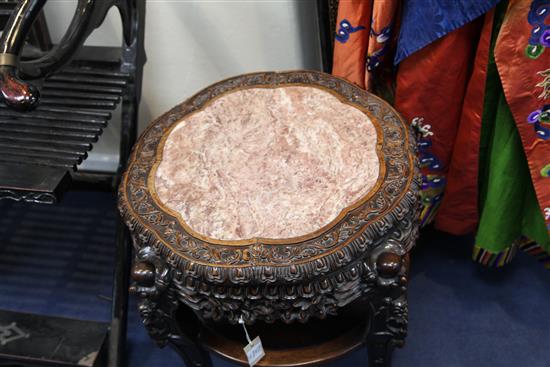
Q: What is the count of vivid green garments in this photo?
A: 1